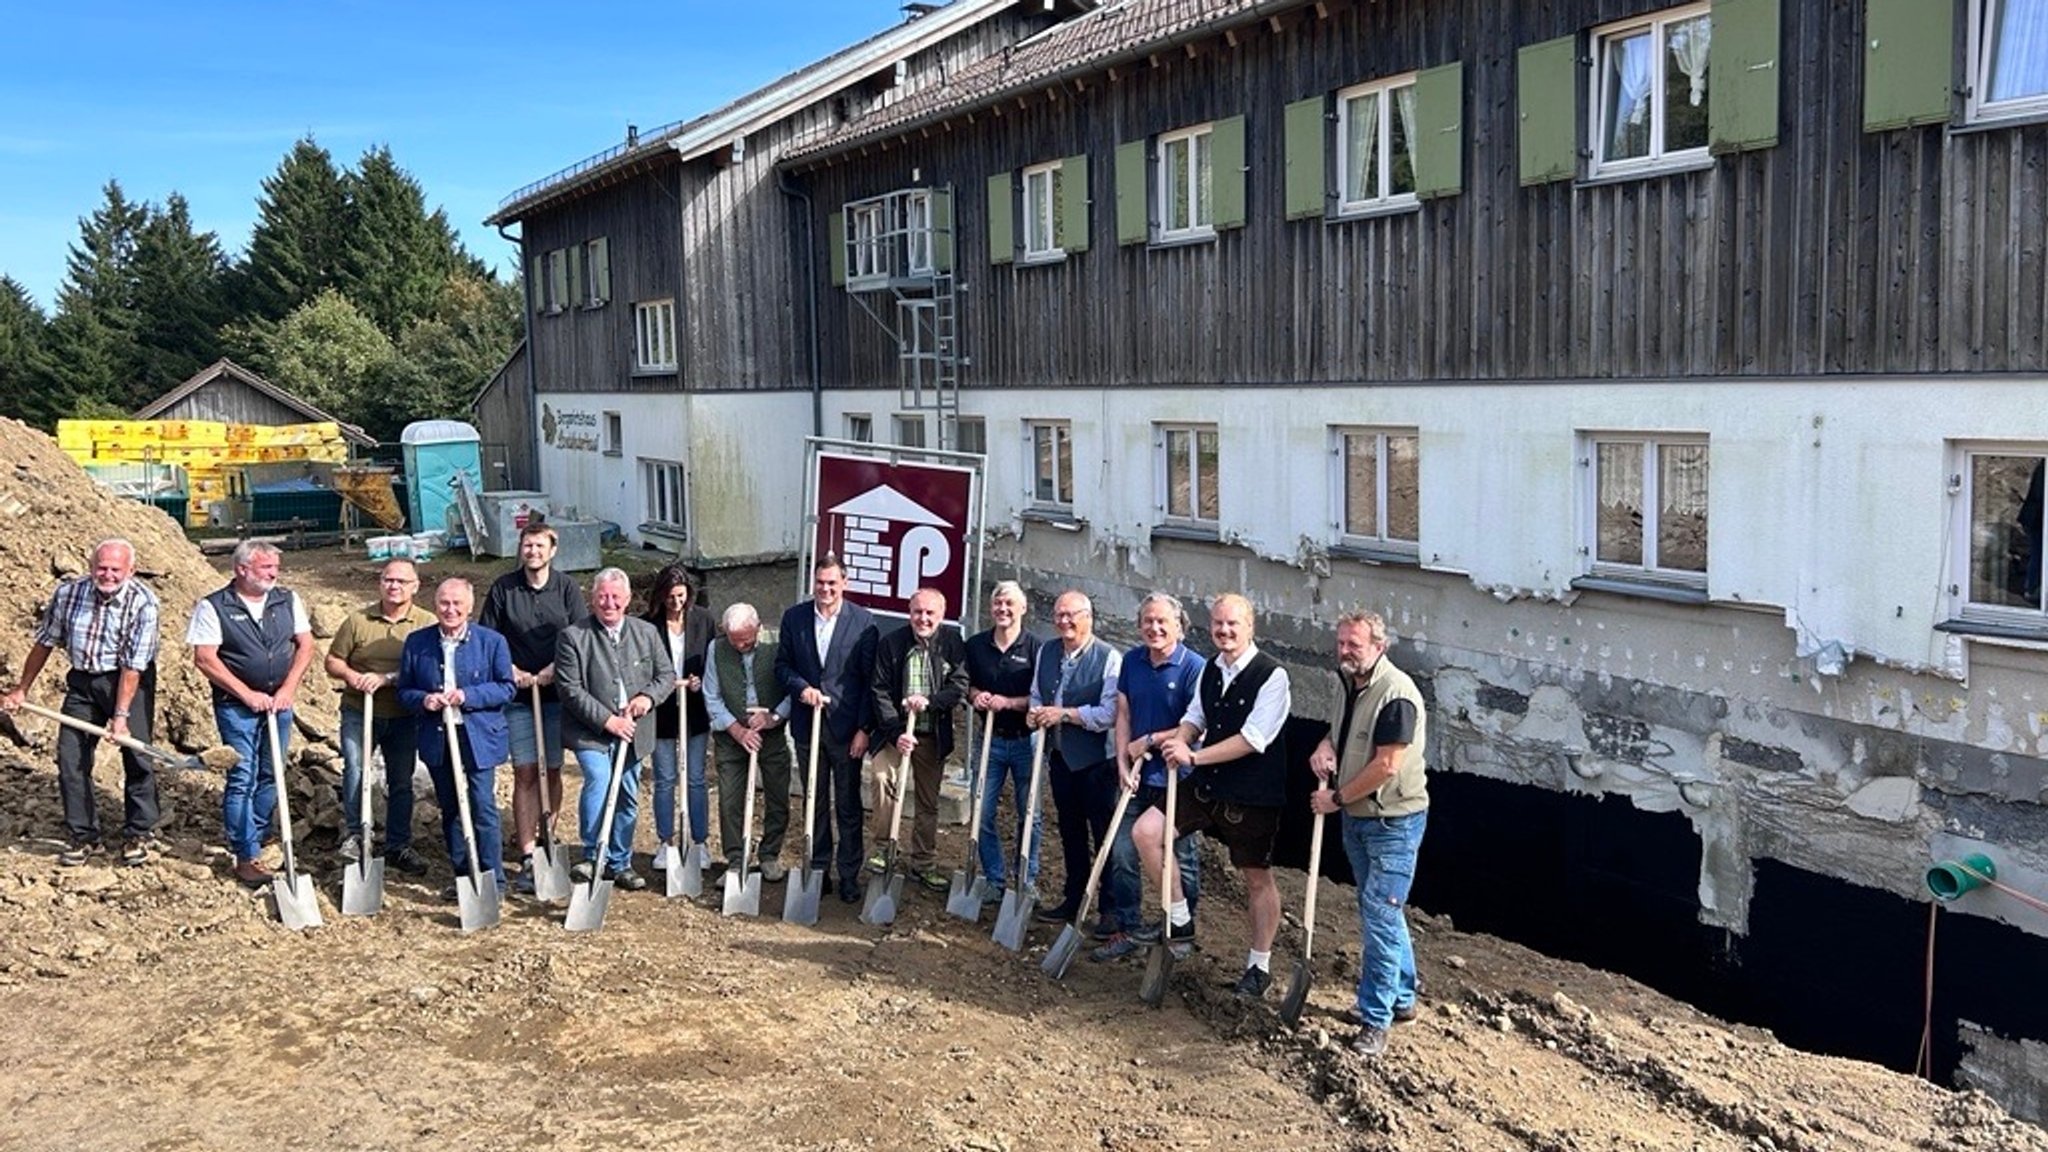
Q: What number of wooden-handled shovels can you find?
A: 15